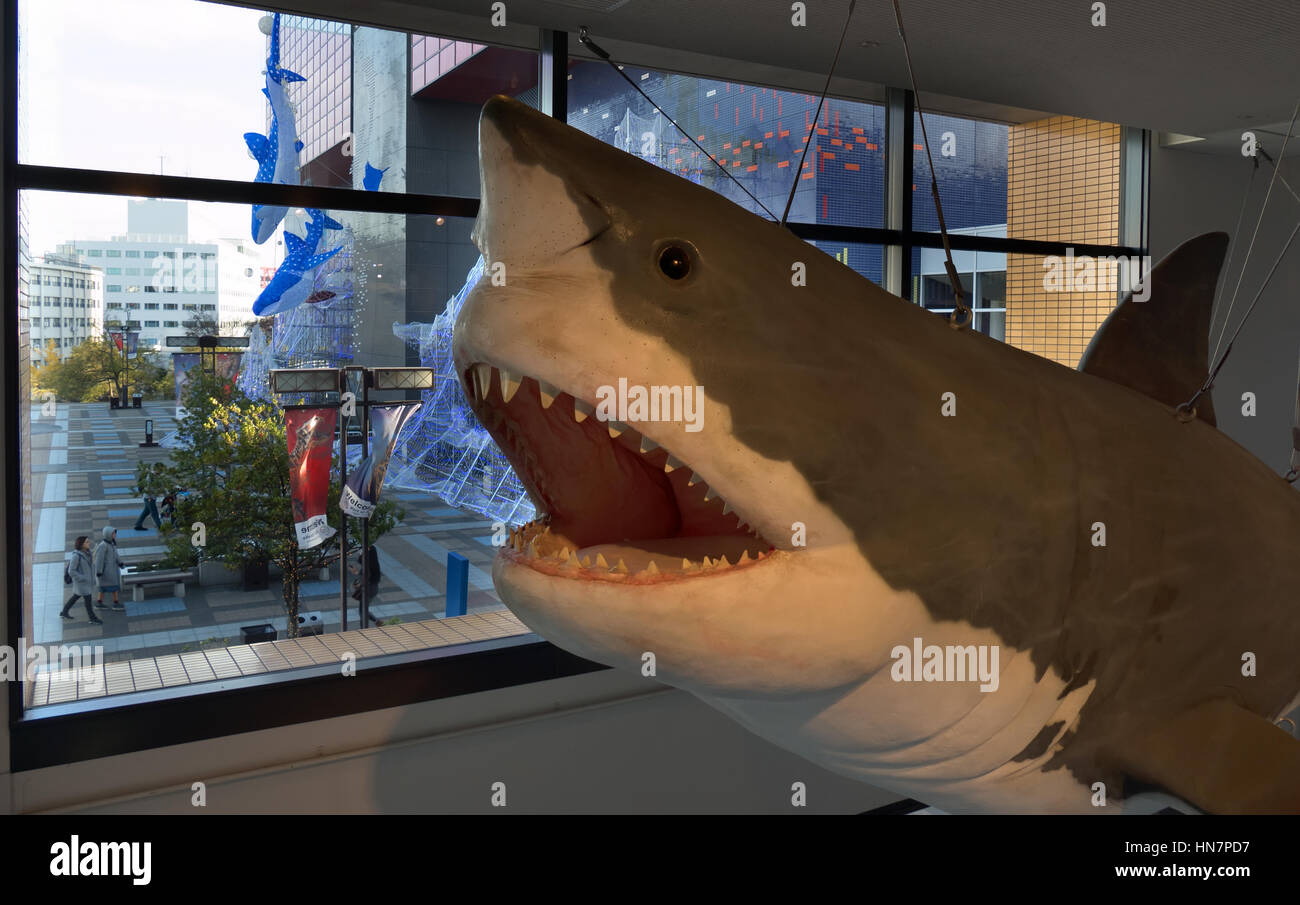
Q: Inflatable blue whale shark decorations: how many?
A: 2